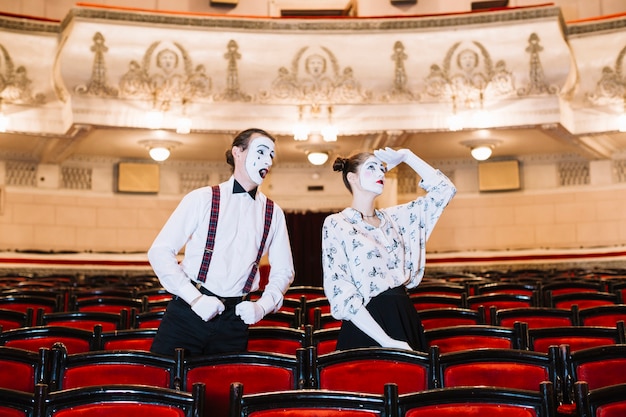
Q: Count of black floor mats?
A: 0